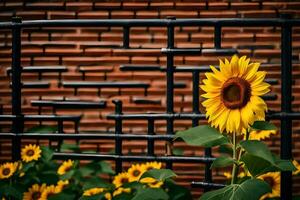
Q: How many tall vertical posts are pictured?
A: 3